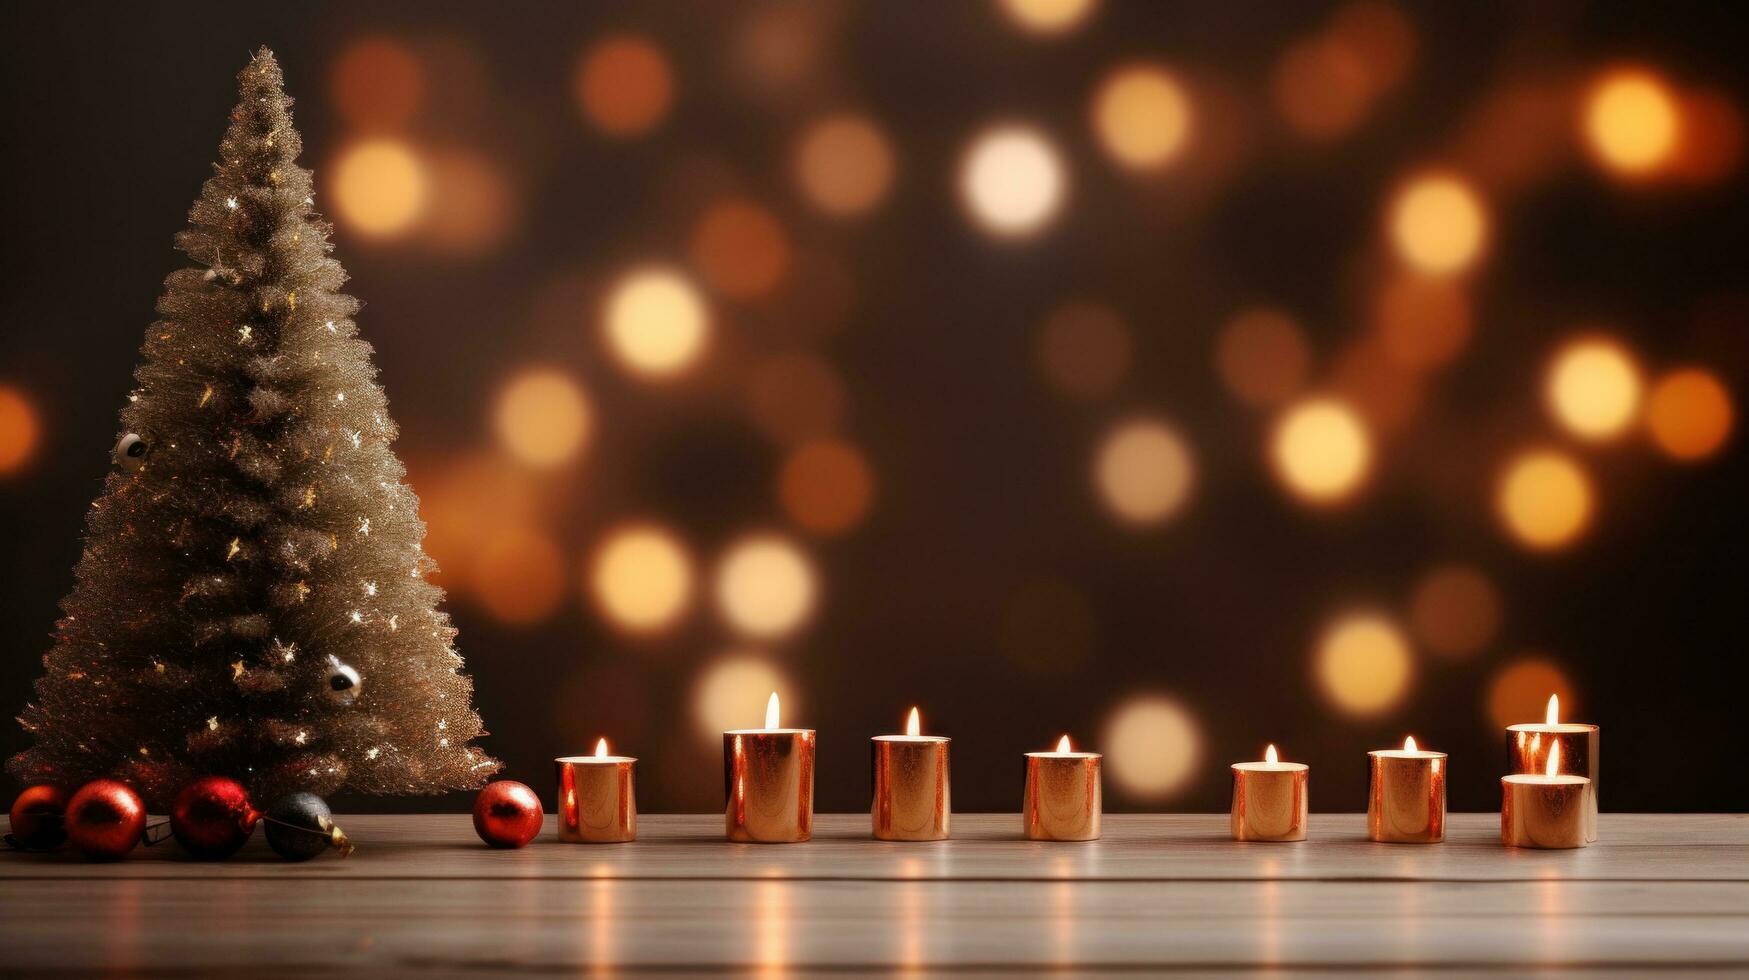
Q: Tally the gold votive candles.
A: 8